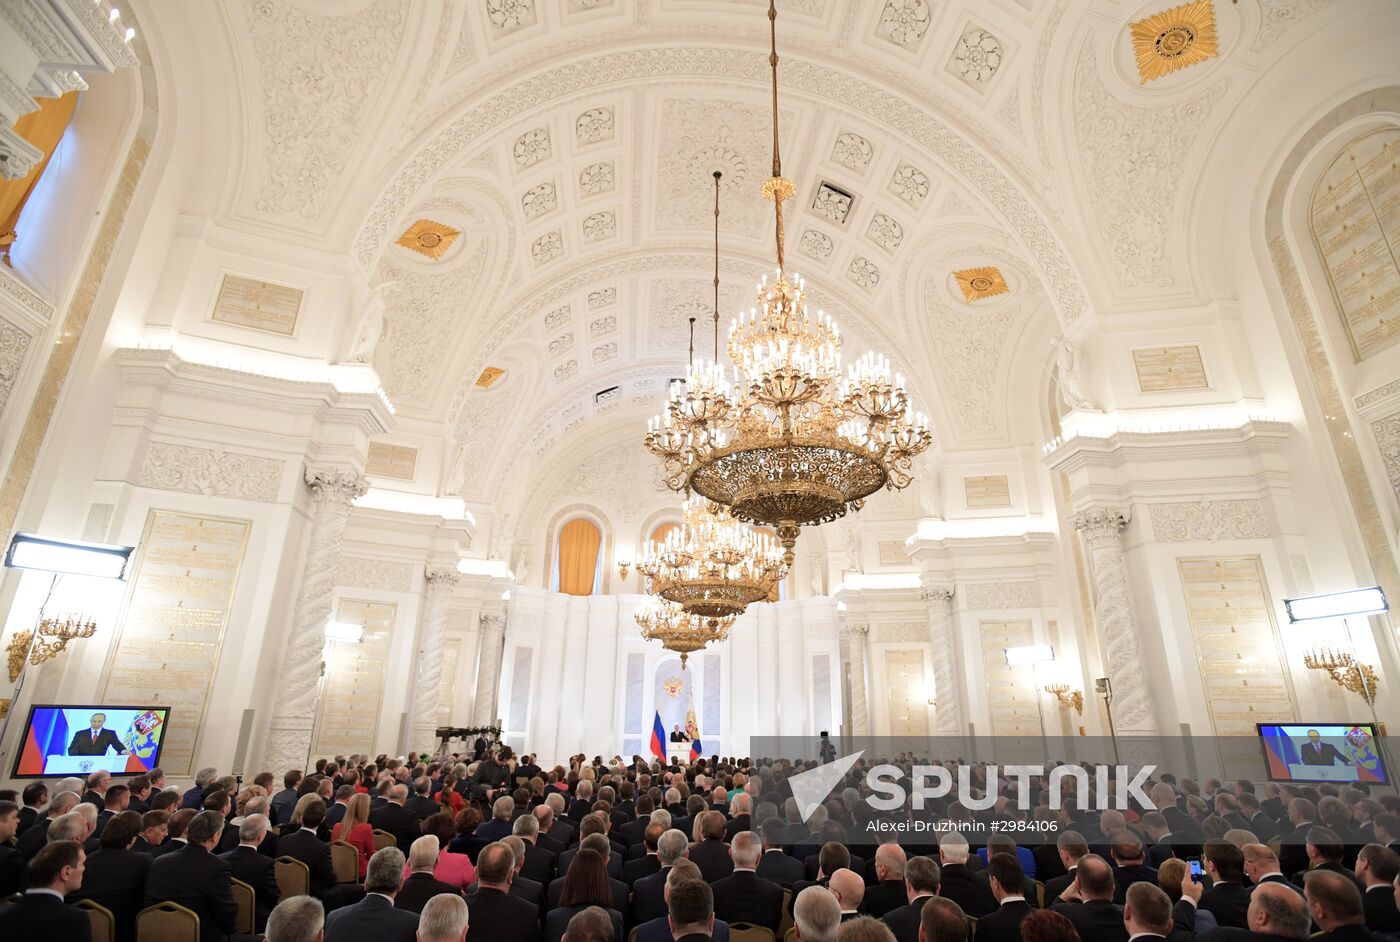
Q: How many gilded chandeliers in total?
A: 3